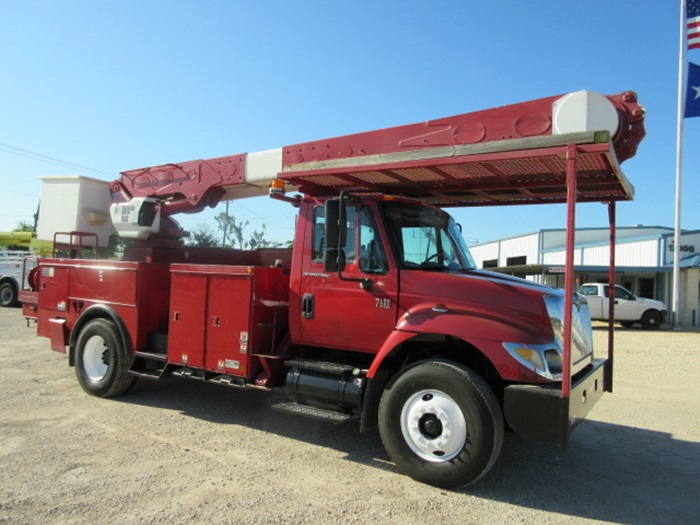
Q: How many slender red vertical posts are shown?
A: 2